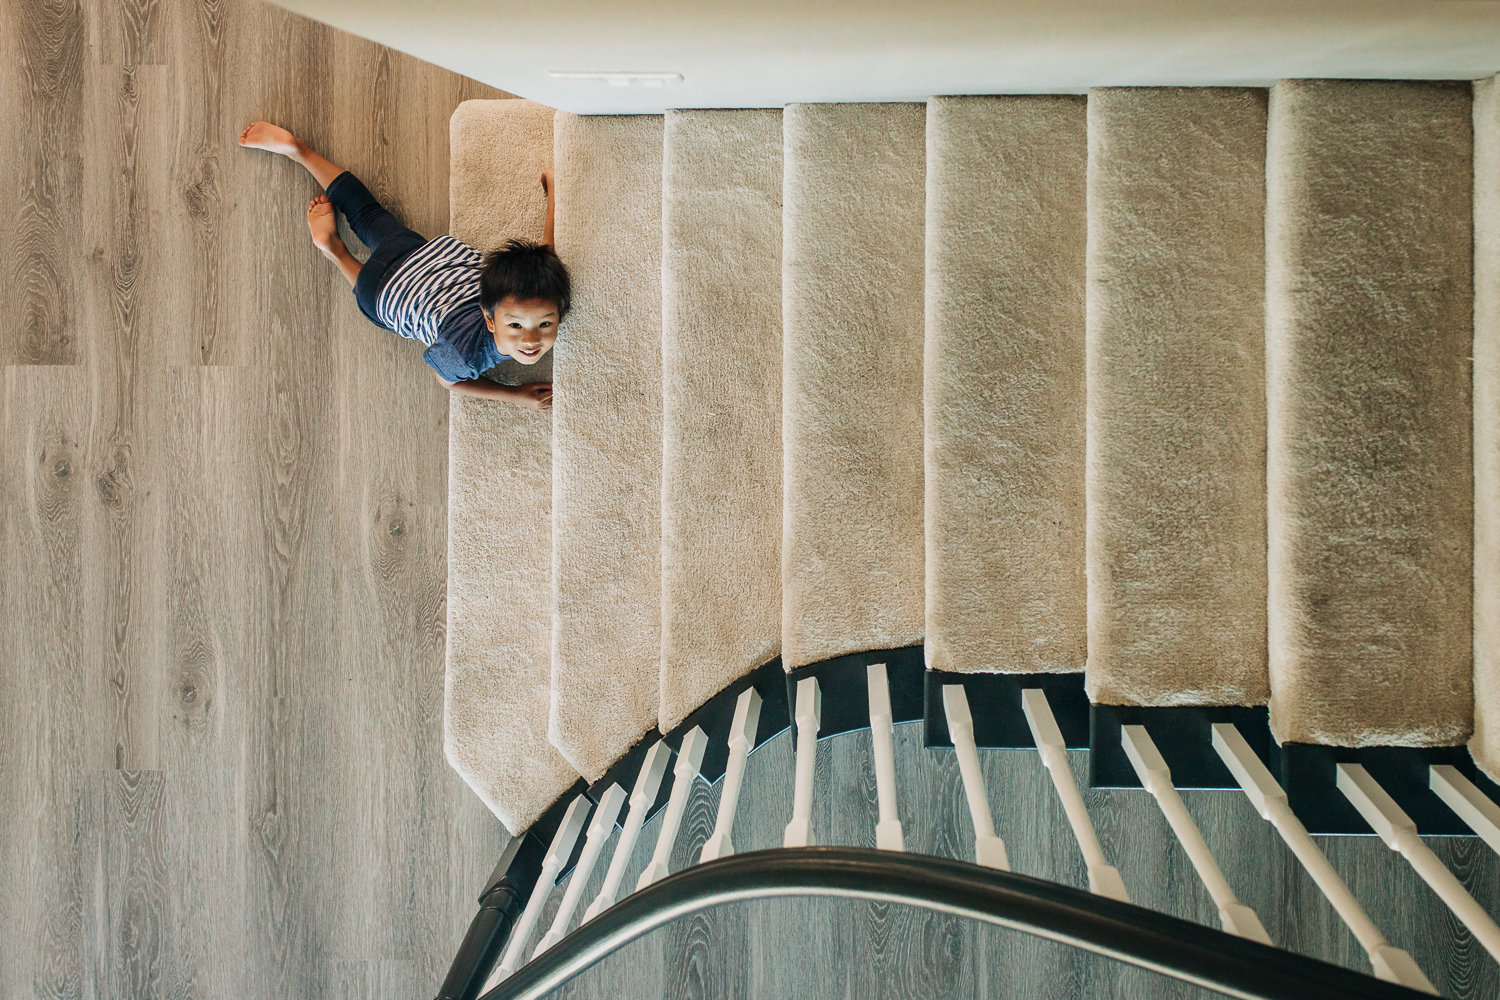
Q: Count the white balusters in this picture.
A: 13